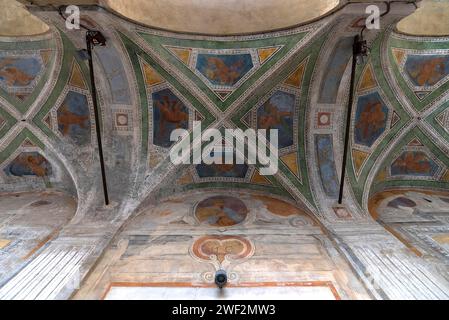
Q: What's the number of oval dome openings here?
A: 3